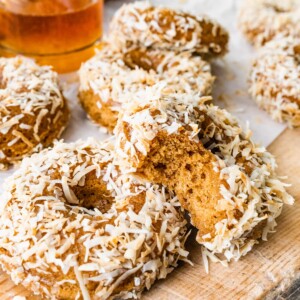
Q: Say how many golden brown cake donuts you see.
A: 7